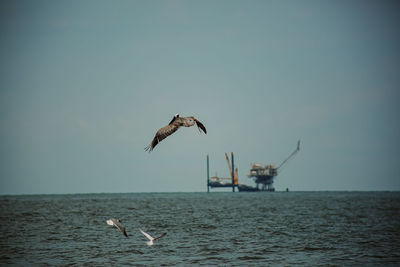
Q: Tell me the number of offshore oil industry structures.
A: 2